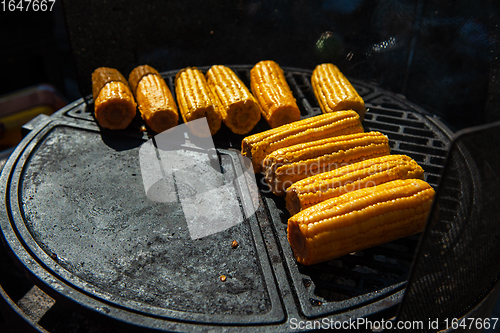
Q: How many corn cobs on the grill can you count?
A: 10